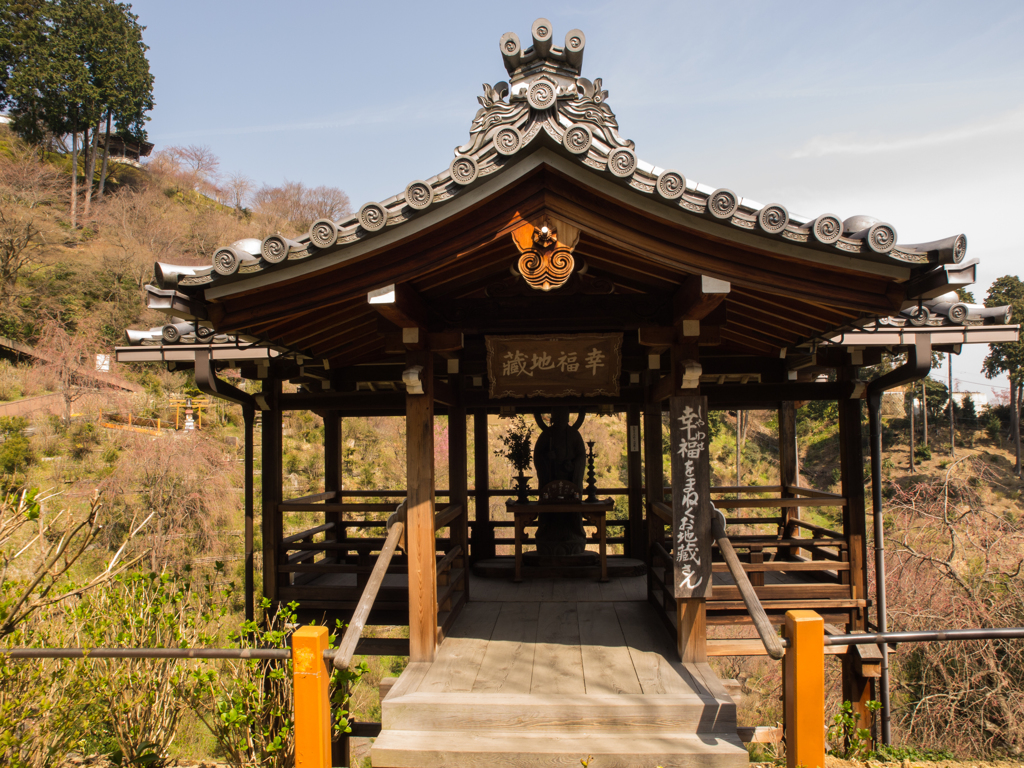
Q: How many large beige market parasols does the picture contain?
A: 0